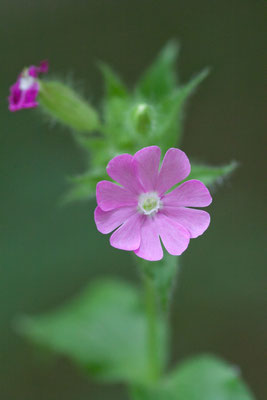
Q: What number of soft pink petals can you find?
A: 10